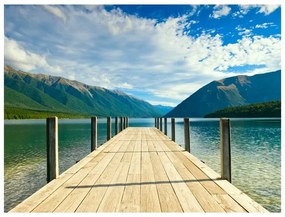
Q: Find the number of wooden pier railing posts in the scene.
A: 14